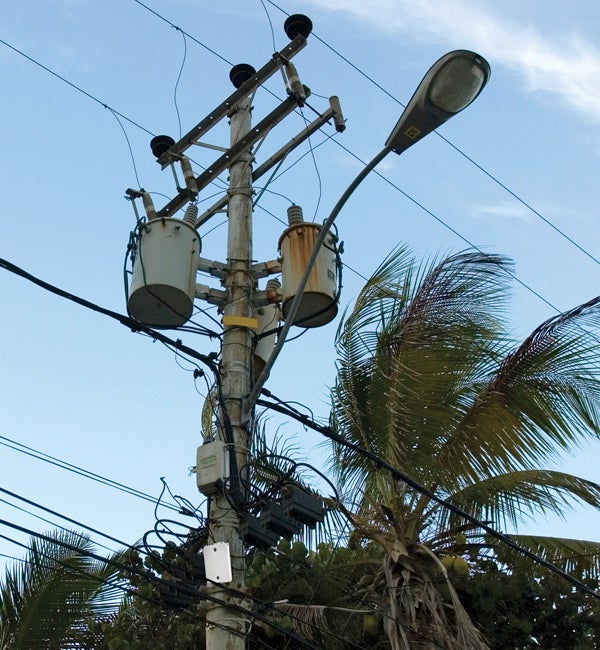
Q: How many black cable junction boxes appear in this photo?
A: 3